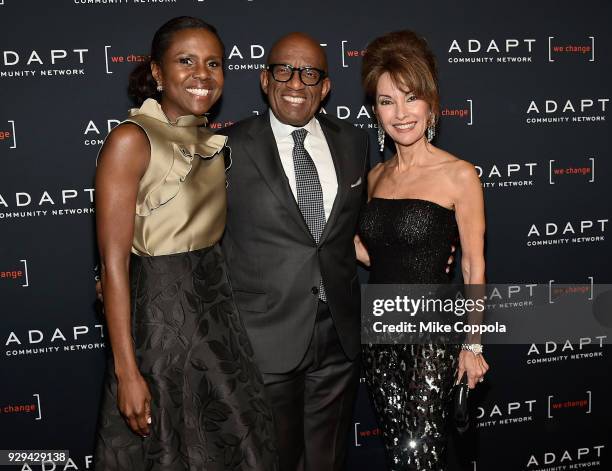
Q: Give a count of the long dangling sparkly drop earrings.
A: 2